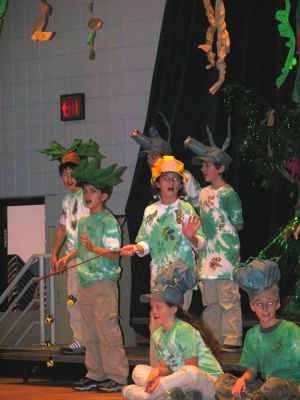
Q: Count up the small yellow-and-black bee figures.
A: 4